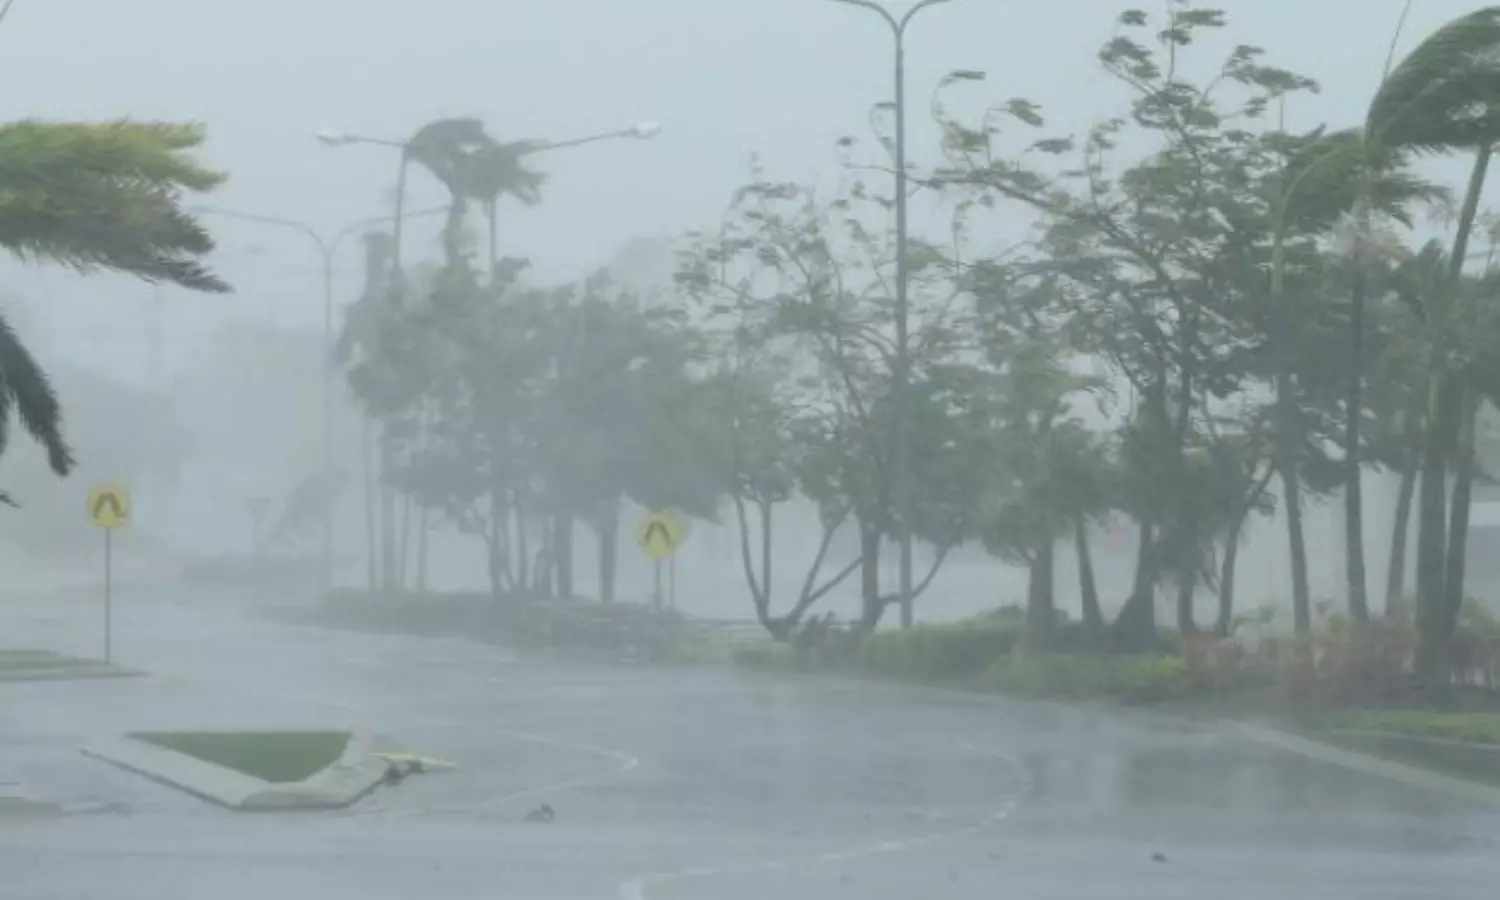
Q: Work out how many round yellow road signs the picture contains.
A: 2